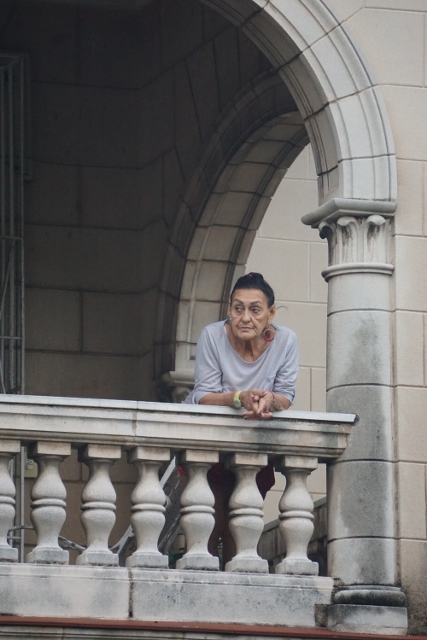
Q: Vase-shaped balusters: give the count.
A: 7